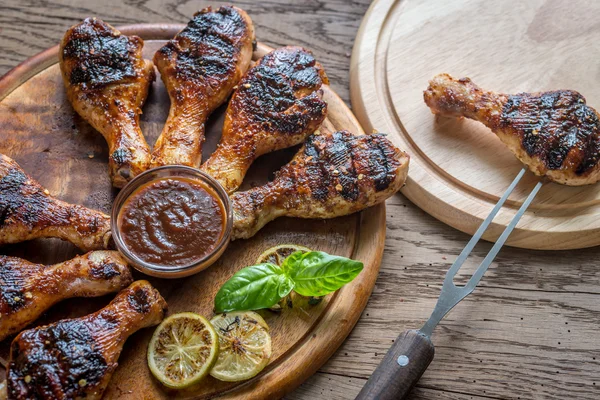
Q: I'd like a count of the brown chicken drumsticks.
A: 8